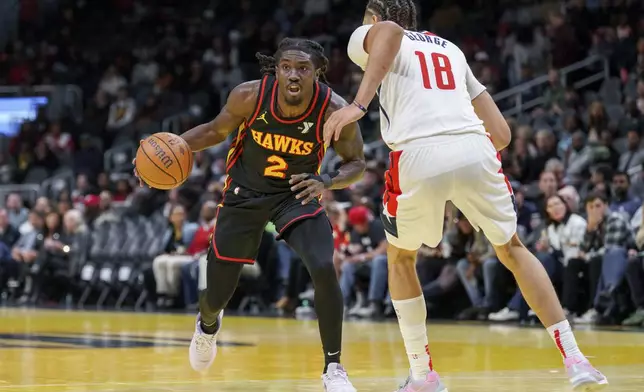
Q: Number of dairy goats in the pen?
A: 0